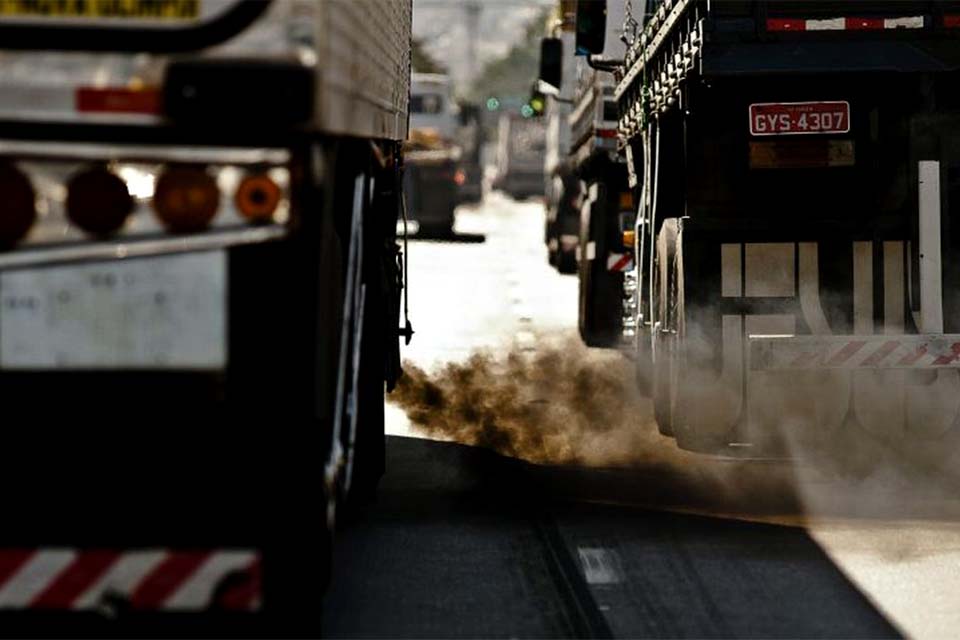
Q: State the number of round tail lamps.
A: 4